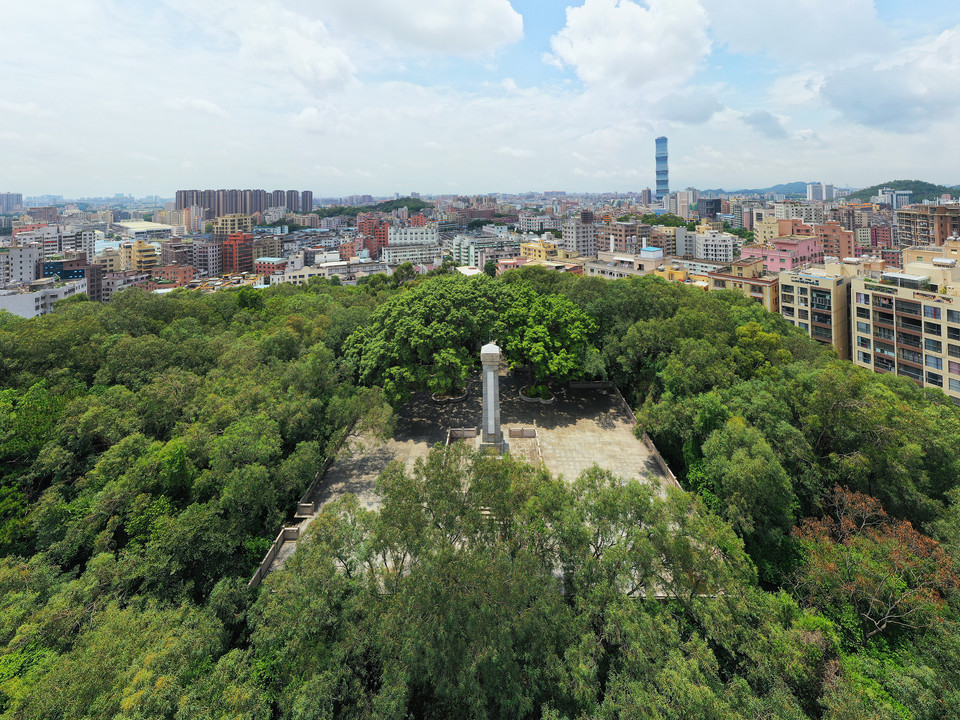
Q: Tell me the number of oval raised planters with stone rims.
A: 2